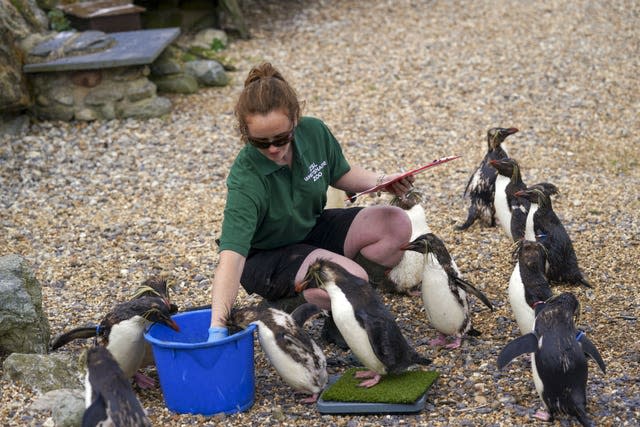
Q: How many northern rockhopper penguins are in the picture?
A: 12